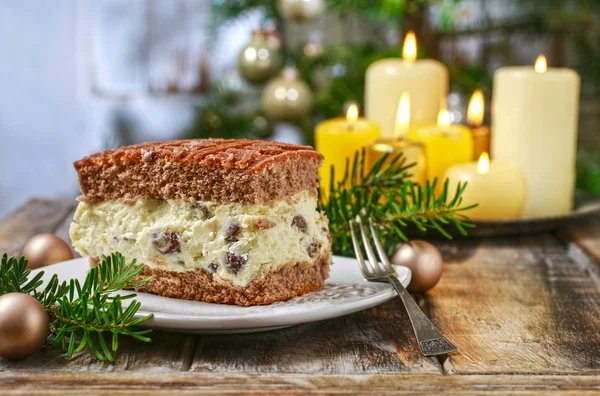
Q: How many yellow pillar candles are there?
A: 2